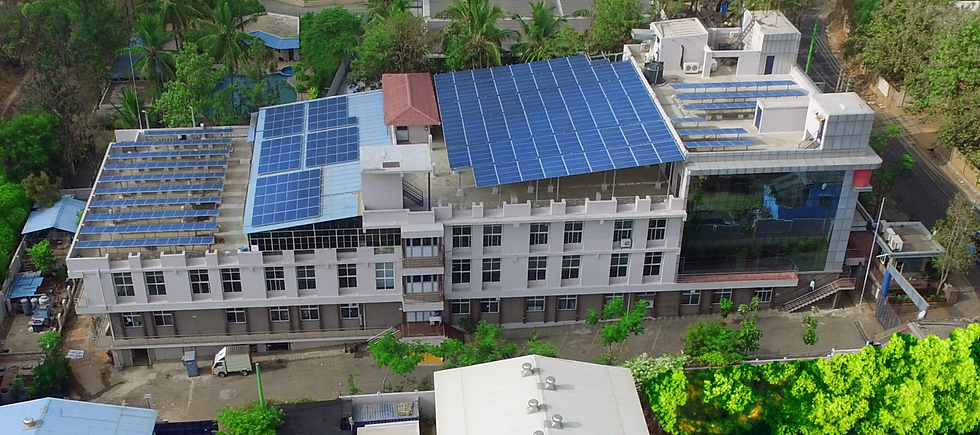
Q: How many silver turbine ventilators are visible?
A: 6